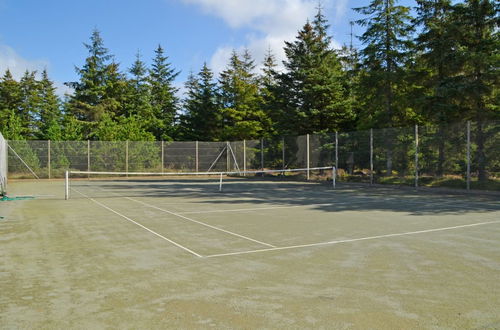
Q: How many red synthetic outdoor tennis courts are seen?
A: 0